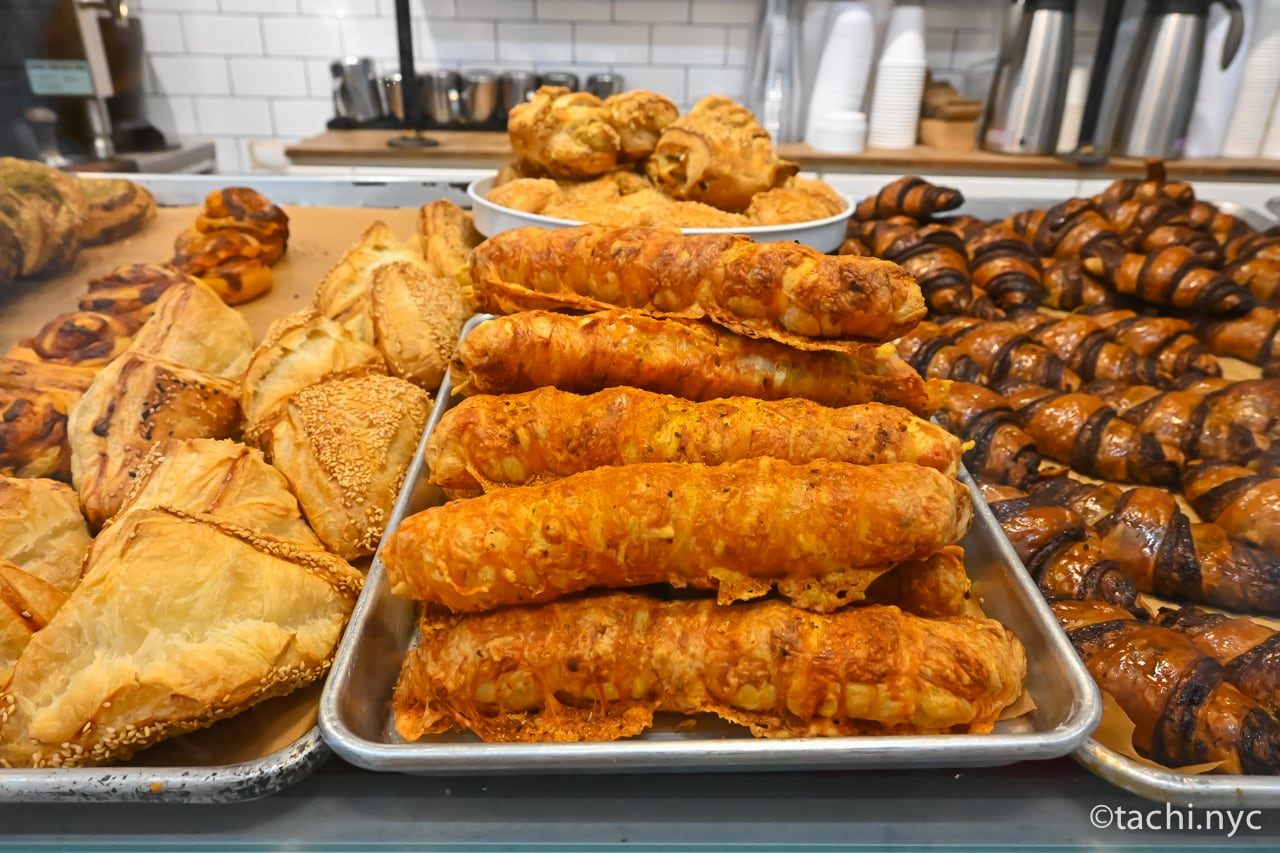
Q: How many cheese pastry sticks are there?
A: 6